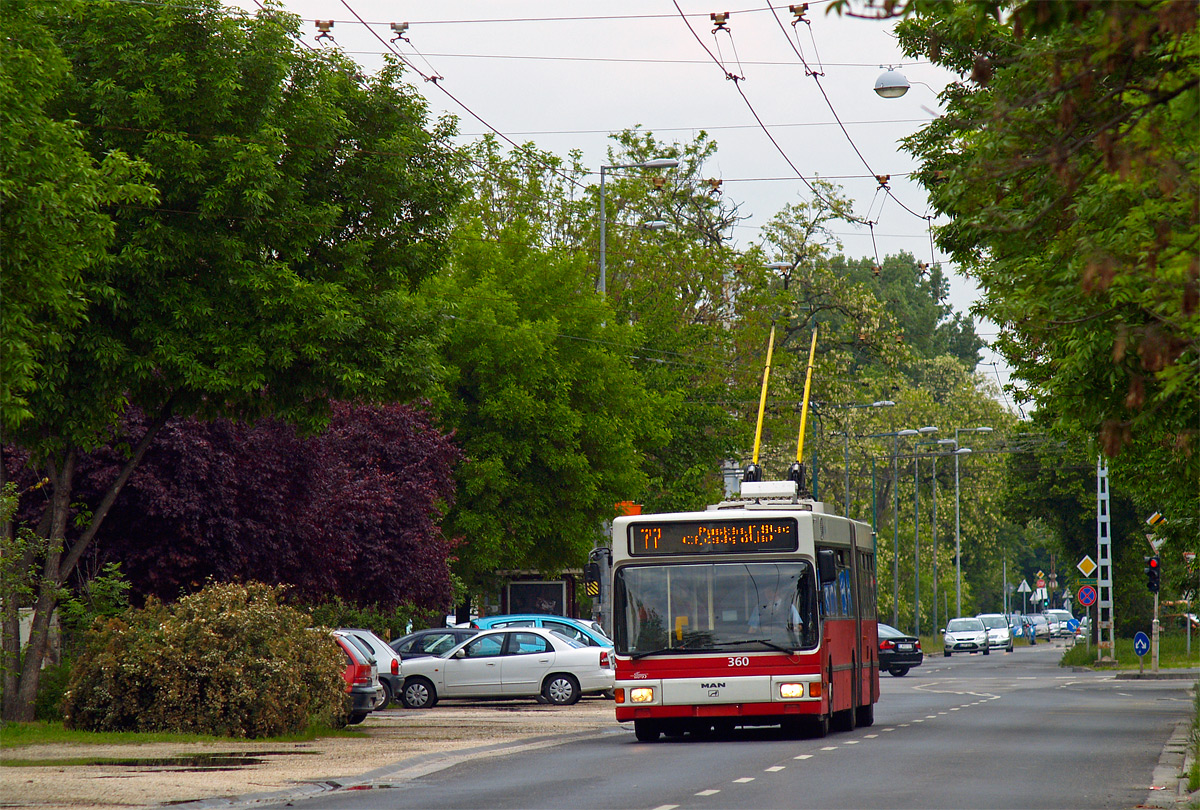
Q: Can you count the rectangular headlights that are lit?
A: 2